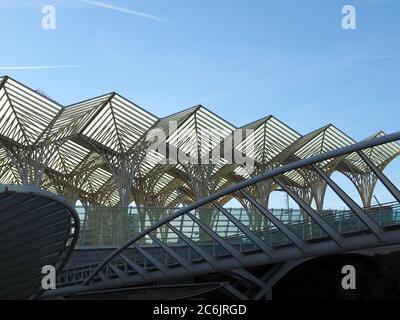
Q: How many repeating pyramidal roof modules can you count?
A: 6